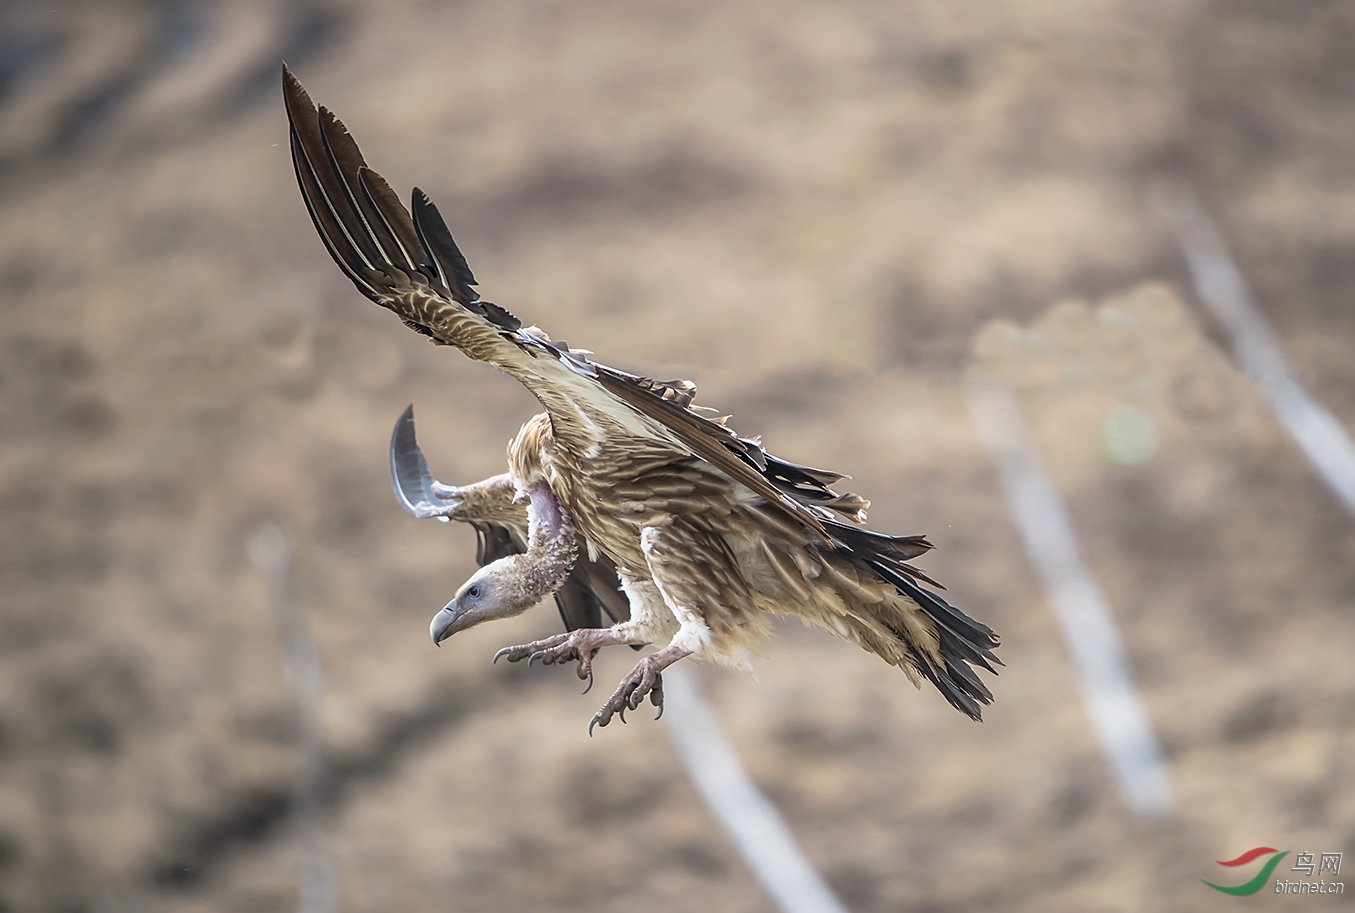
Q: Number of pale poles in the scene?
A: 4